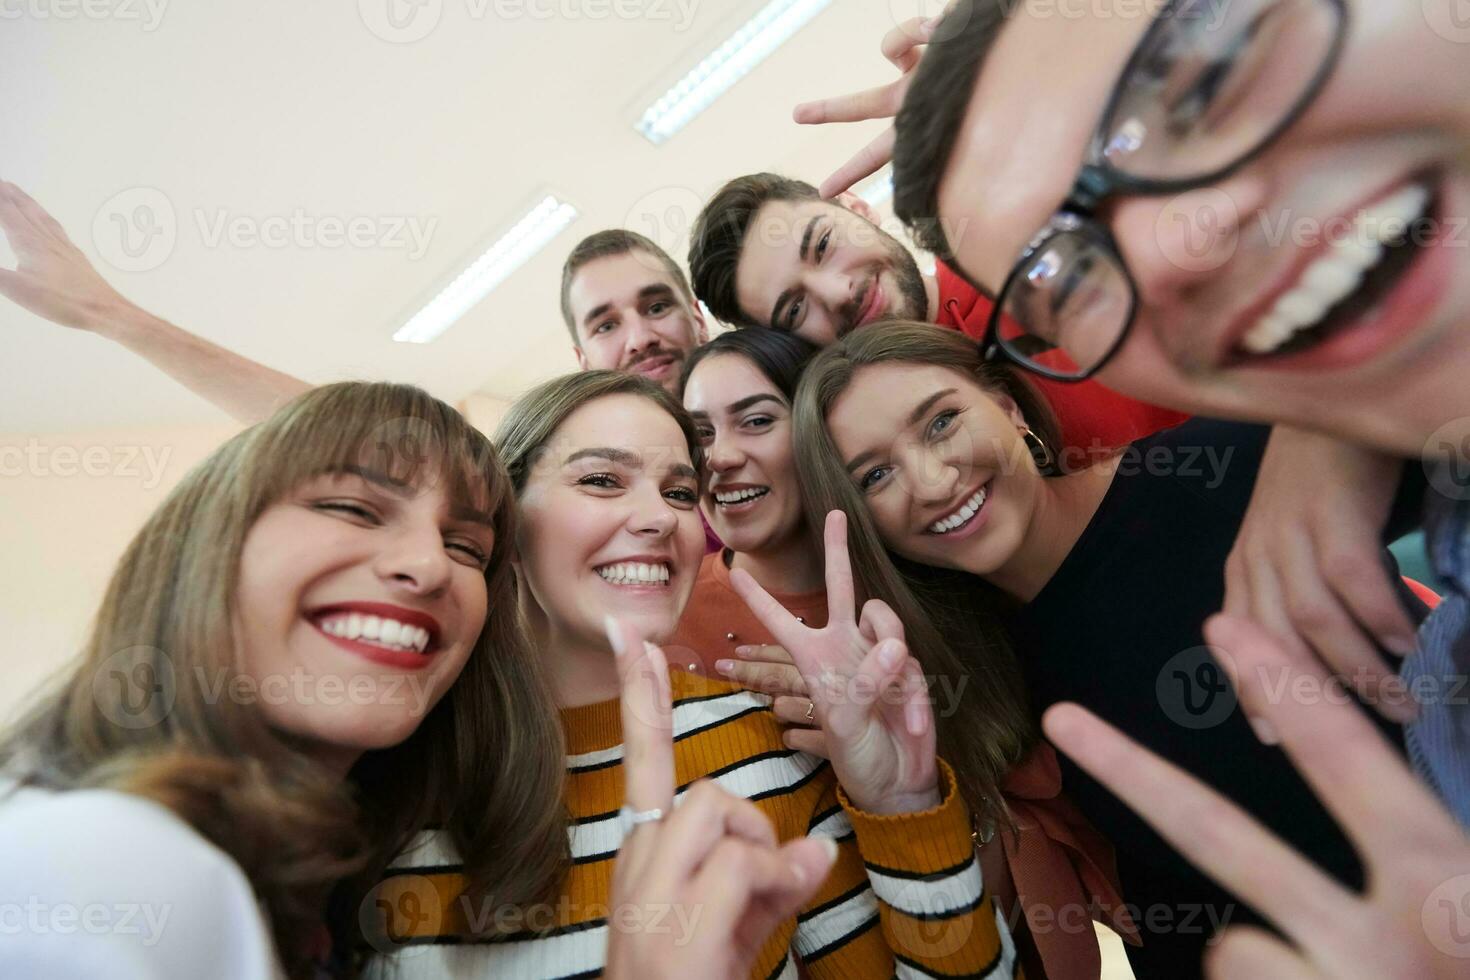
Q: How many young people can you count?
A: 7